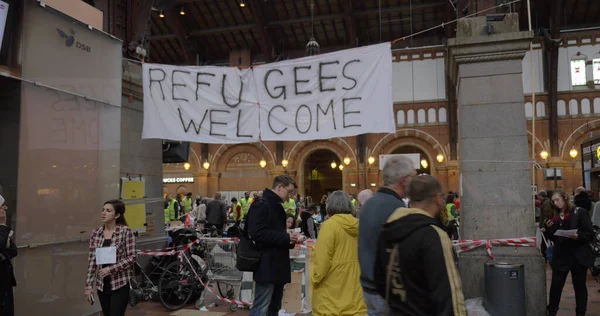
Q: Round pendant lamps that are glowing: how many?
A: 12